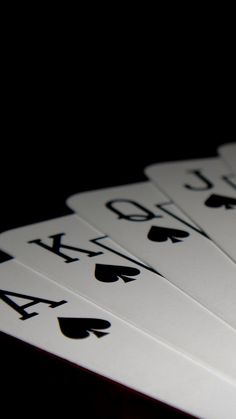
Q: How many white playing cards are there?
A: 5